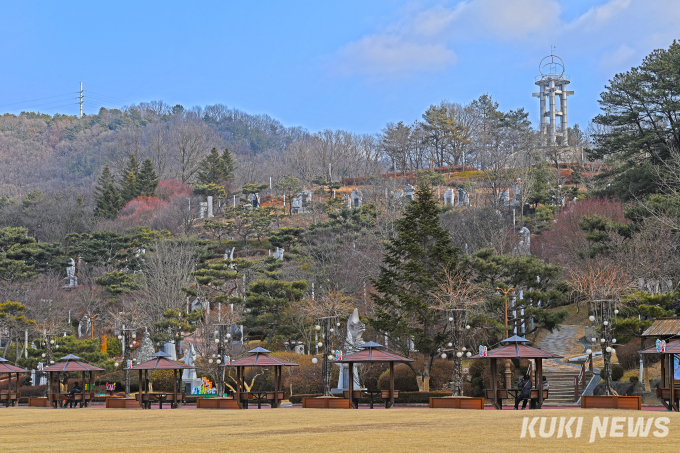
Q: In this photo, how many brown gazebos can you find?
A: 7